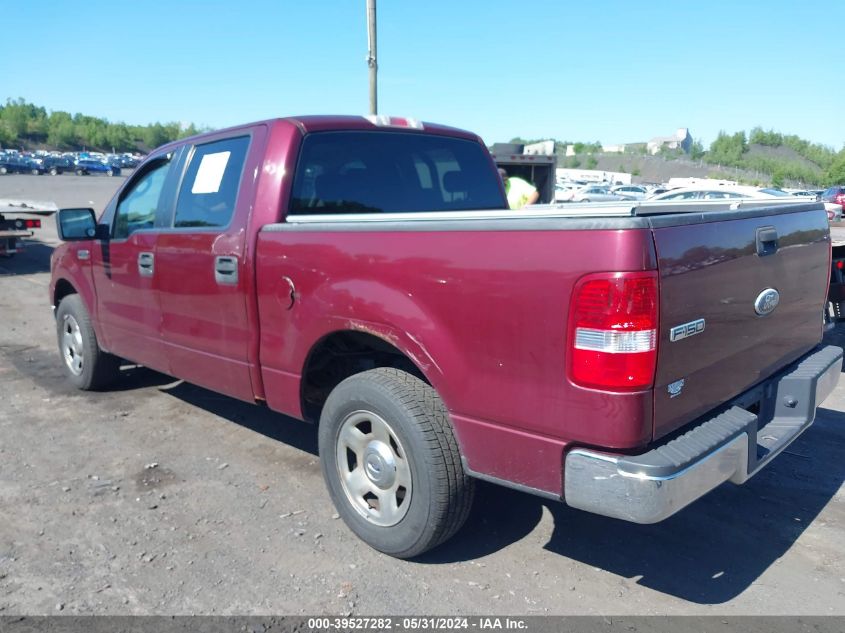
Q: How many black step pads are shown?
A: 2